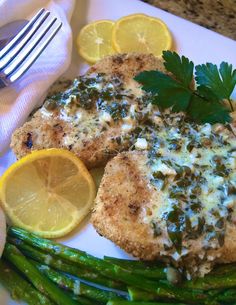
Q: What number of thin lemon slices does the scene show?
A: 3